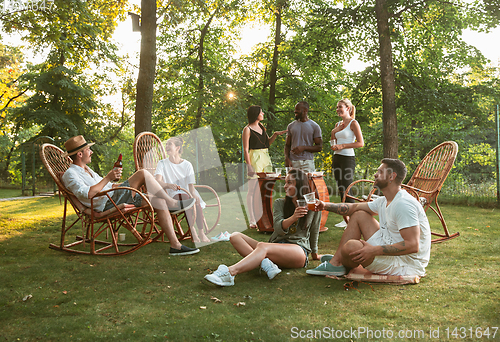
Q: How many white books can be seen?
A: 0